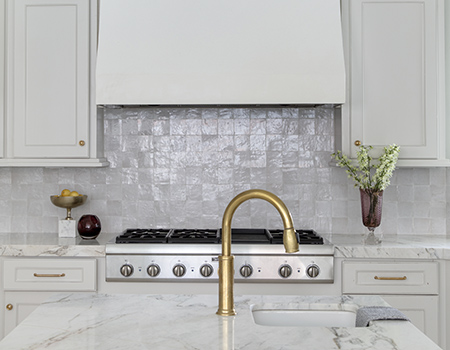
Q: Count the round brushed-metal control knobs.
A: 7